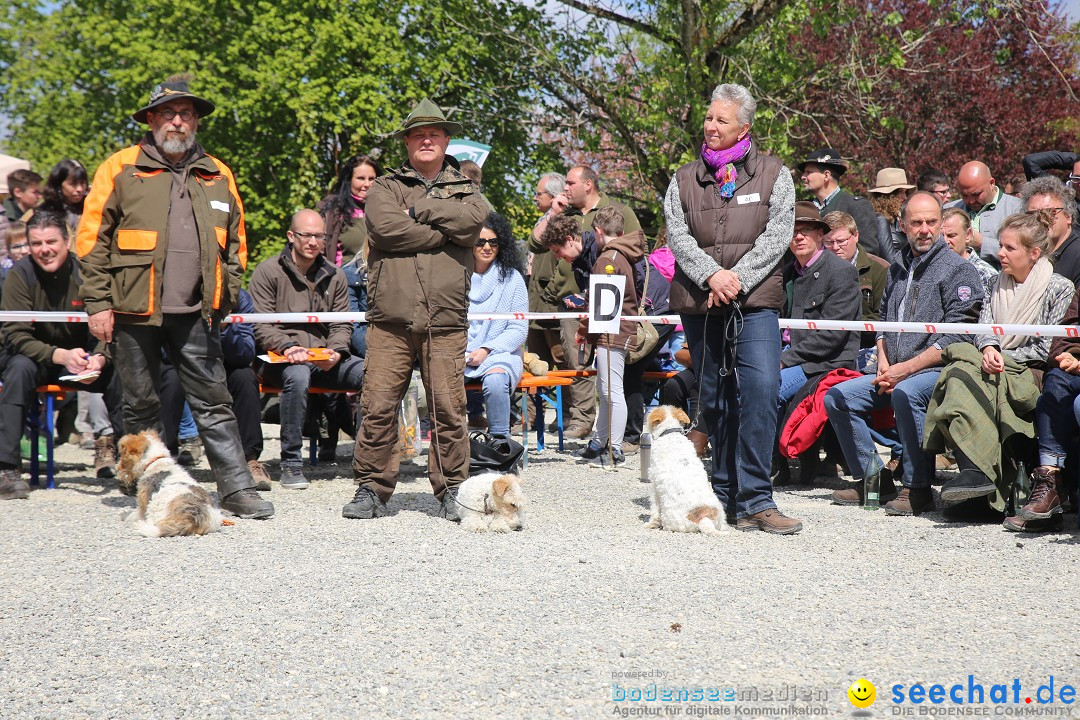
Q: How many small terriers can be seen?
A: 3